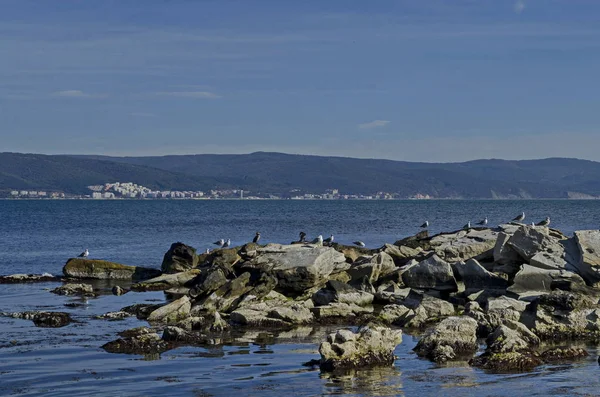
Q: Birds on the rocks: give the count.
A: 15